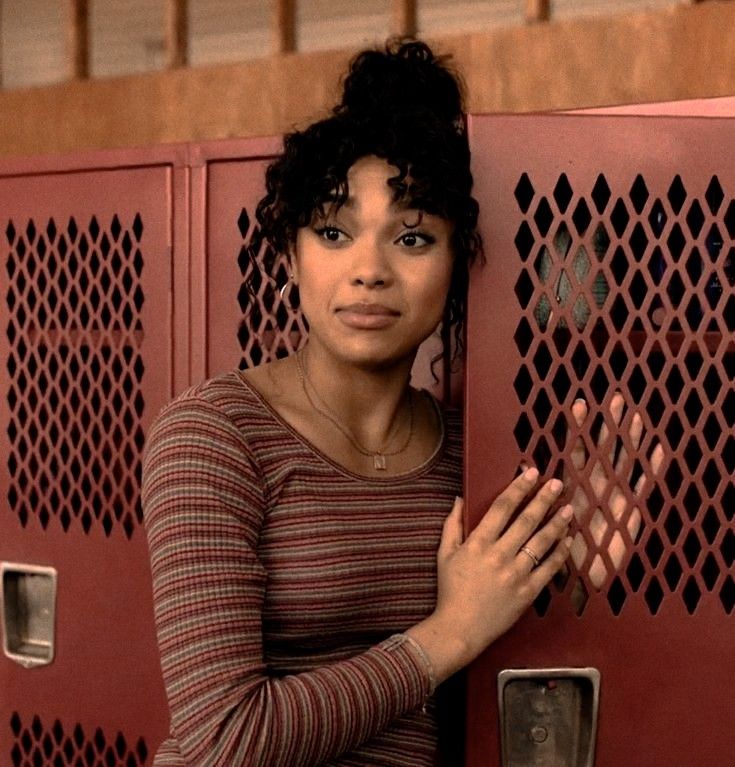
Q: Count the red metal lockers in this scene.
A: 3